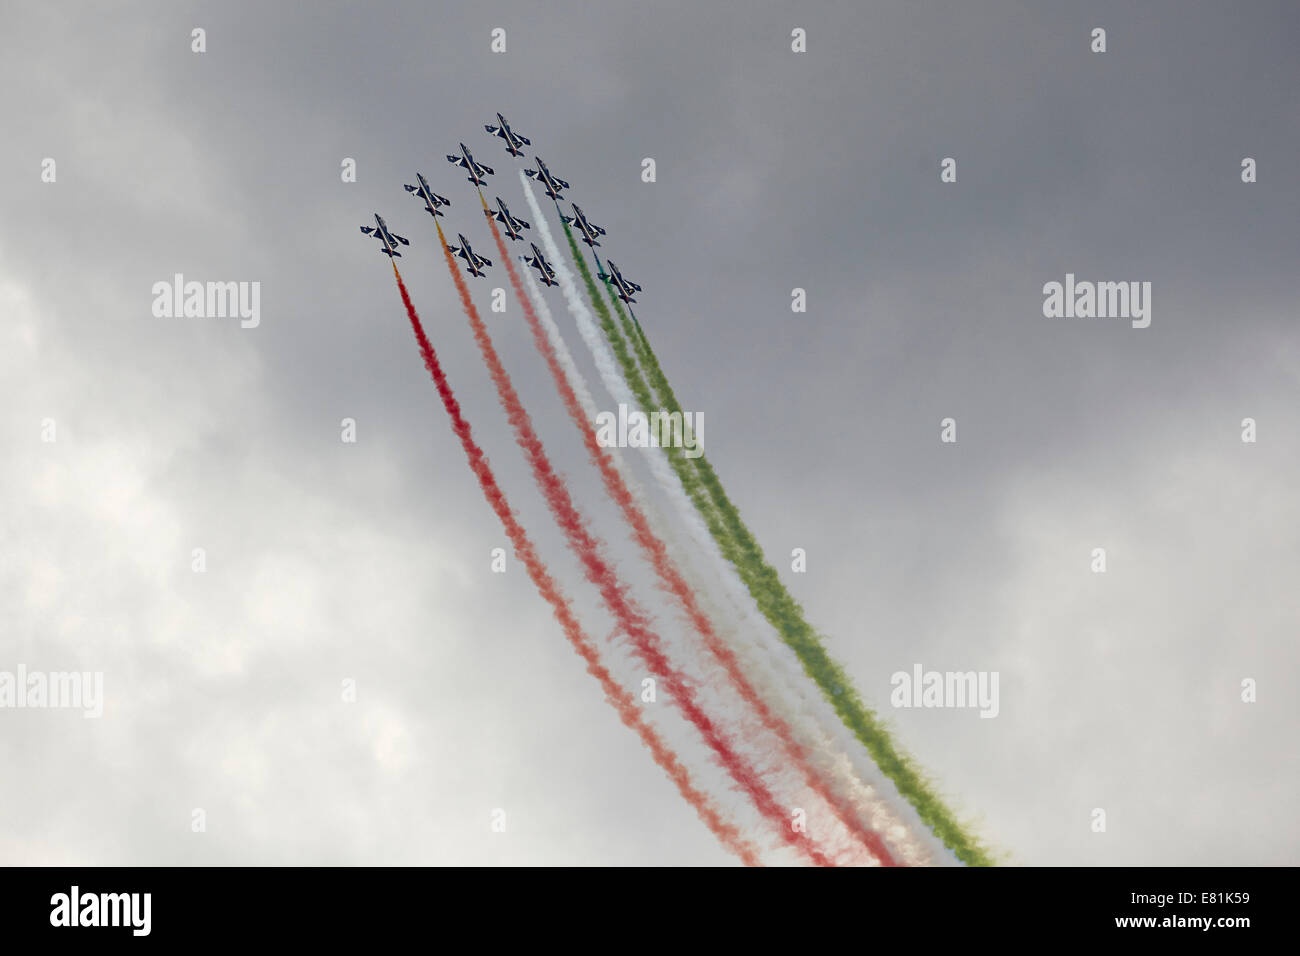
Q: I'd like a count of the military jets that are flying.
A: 10